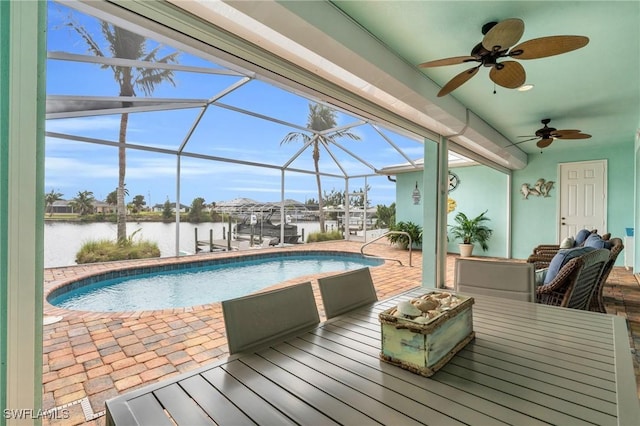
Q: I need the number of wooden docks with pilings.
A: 1